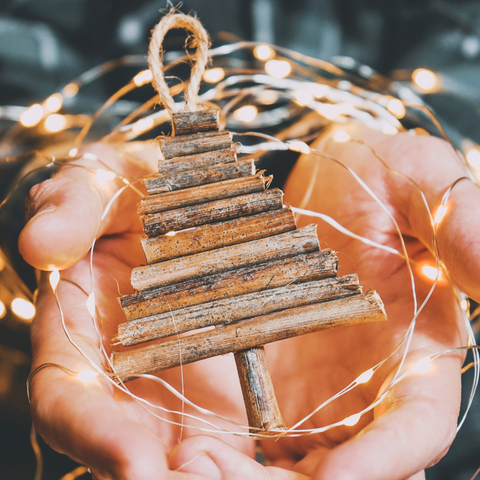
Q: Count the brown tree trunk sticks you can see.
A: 12